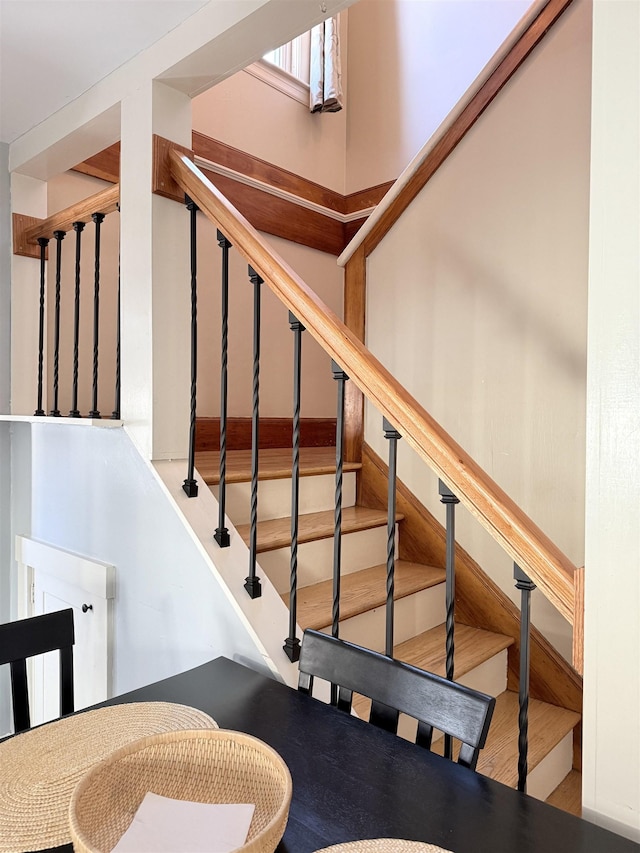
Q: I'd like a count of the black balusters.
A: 13